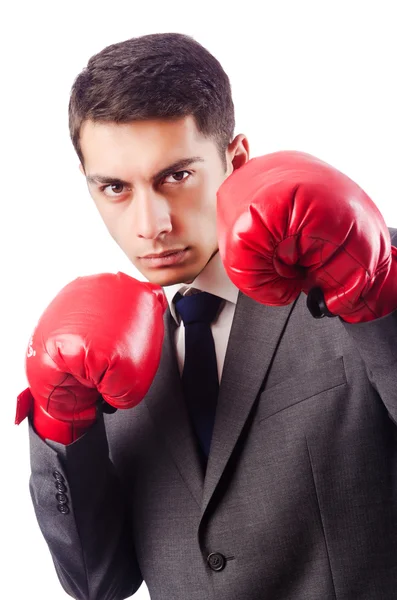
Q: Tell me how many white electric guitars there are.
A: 0